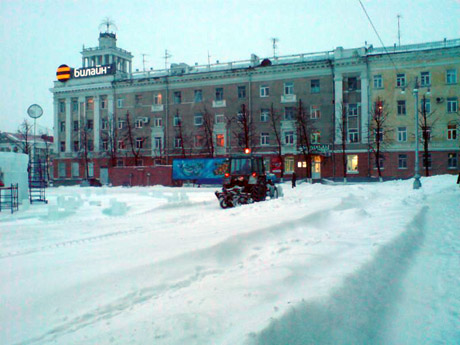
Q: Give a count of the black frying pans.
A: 0